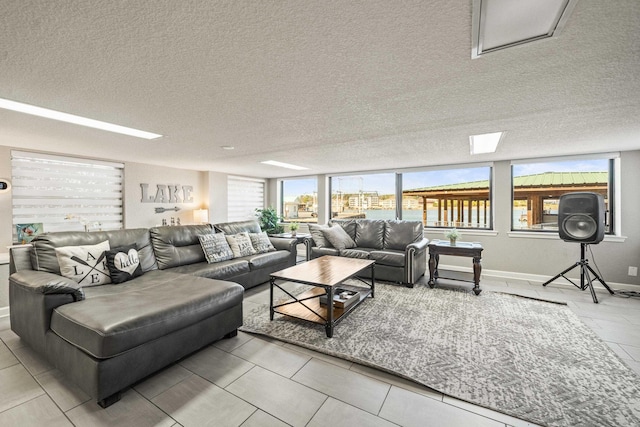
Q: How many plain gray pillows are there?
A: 2